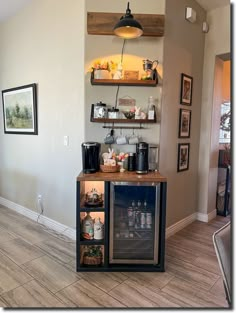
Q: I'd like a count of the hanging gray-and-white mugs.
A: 3